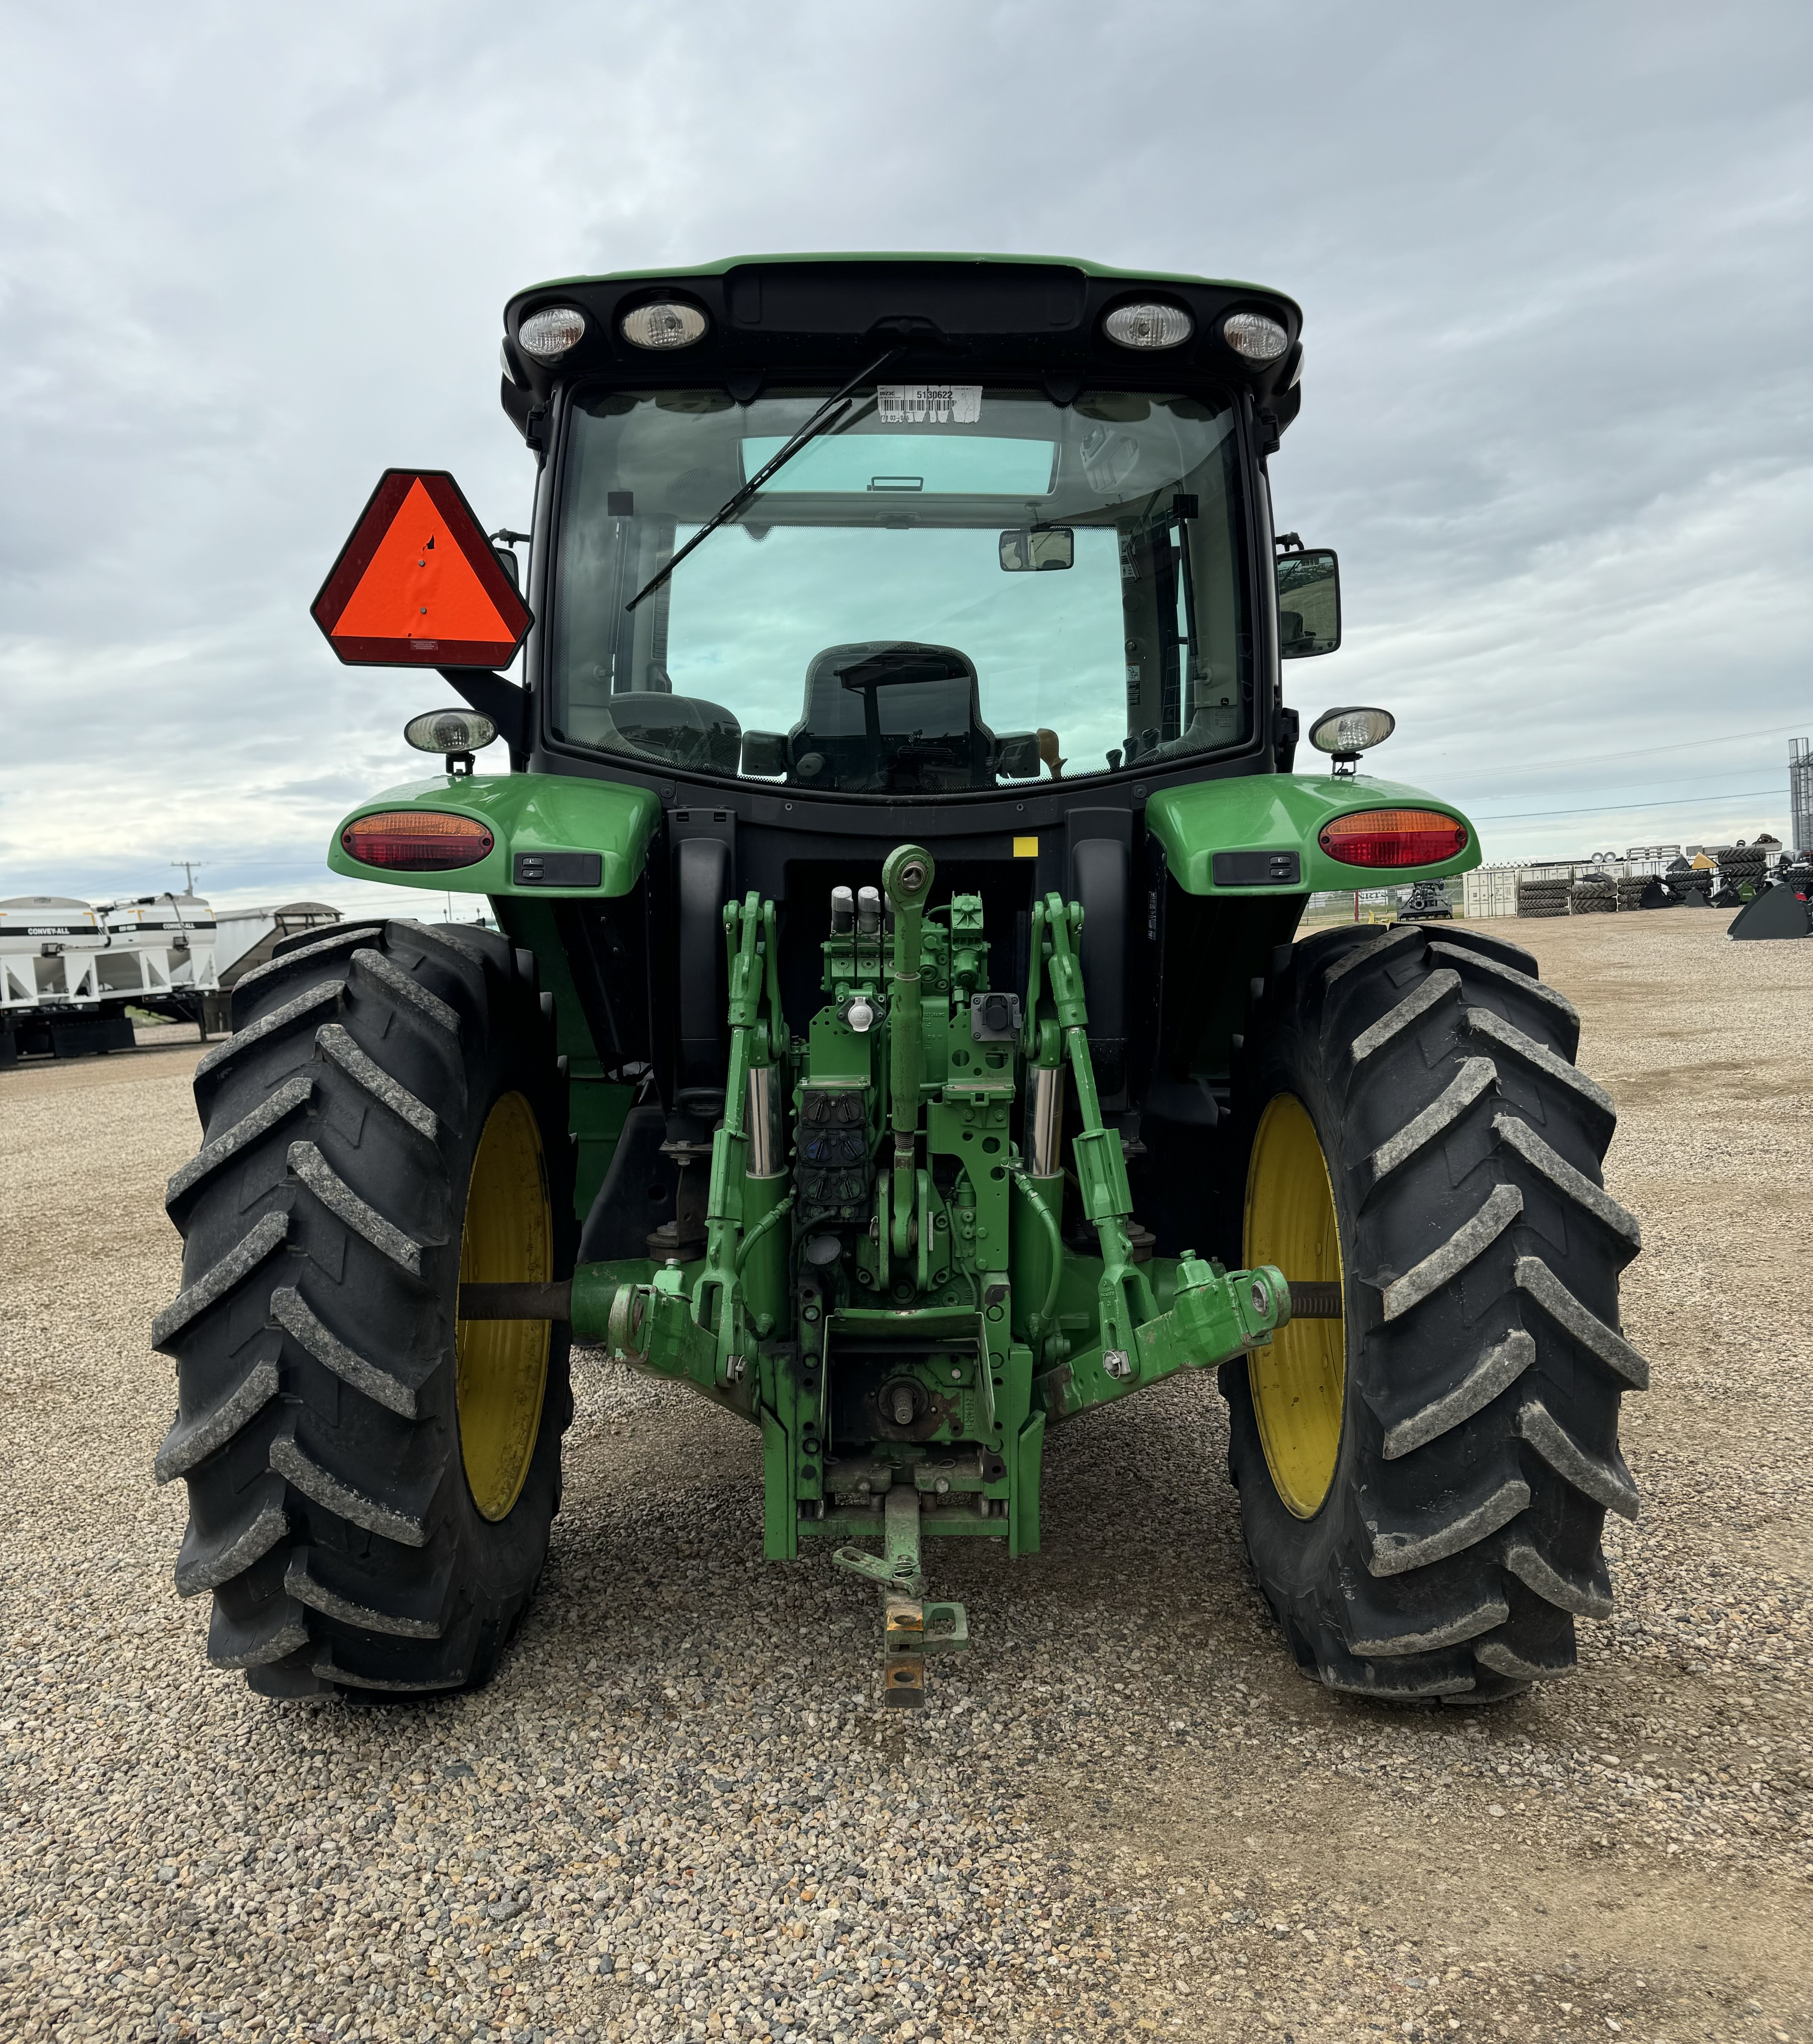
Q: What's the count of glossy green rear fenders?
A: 2